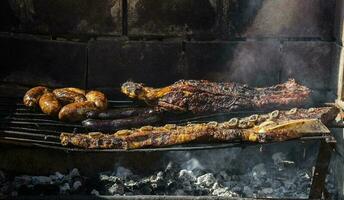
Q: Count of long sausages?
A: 2